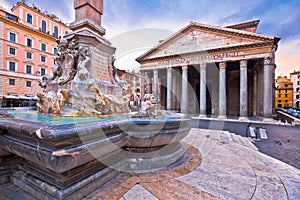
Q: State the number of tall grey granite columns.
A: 8